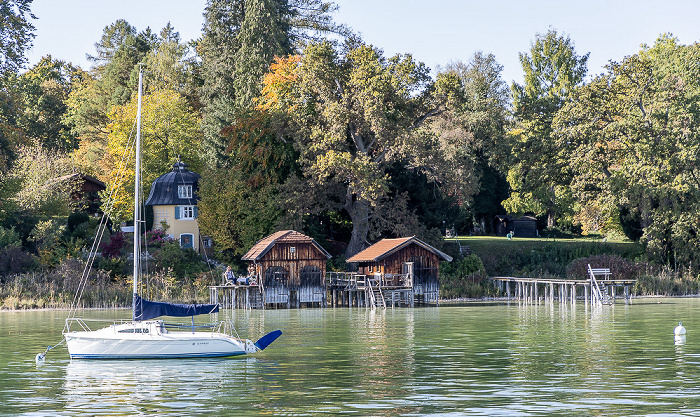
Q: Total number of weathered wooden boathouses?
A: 2